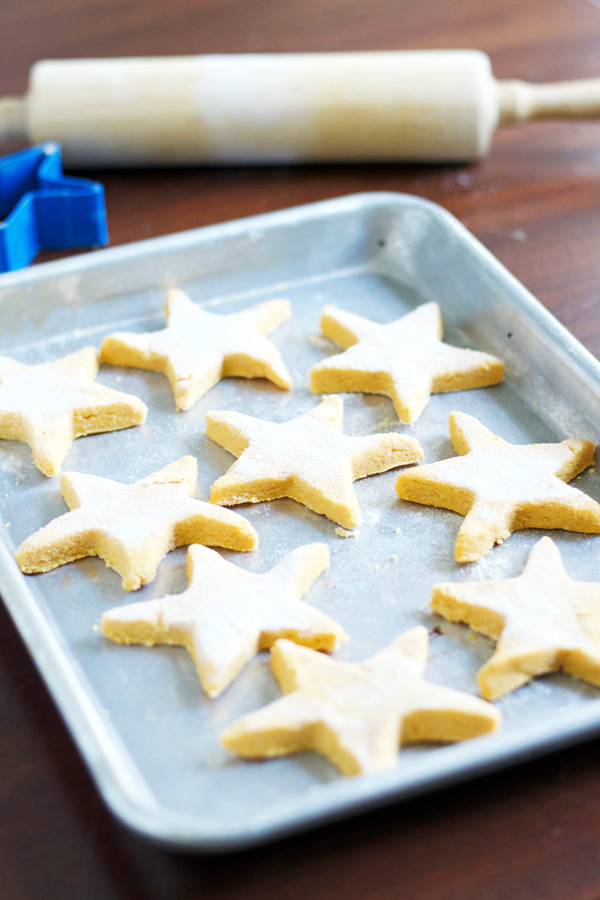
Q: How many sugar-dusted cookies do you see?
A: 9